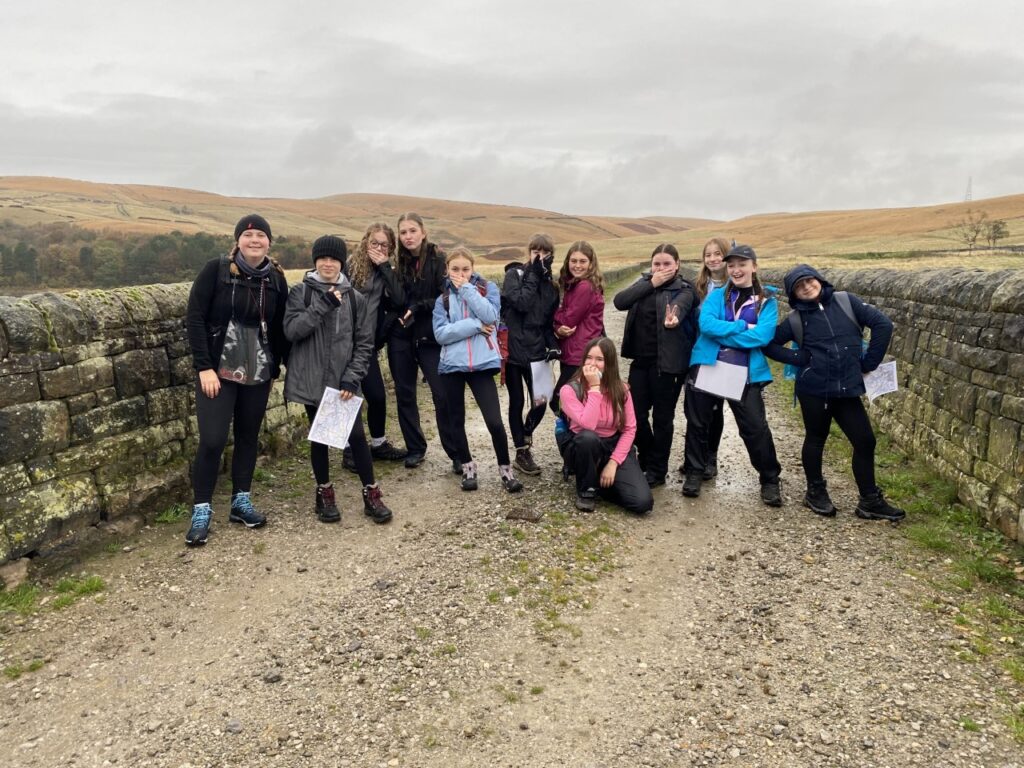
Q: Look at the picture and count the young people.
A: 12